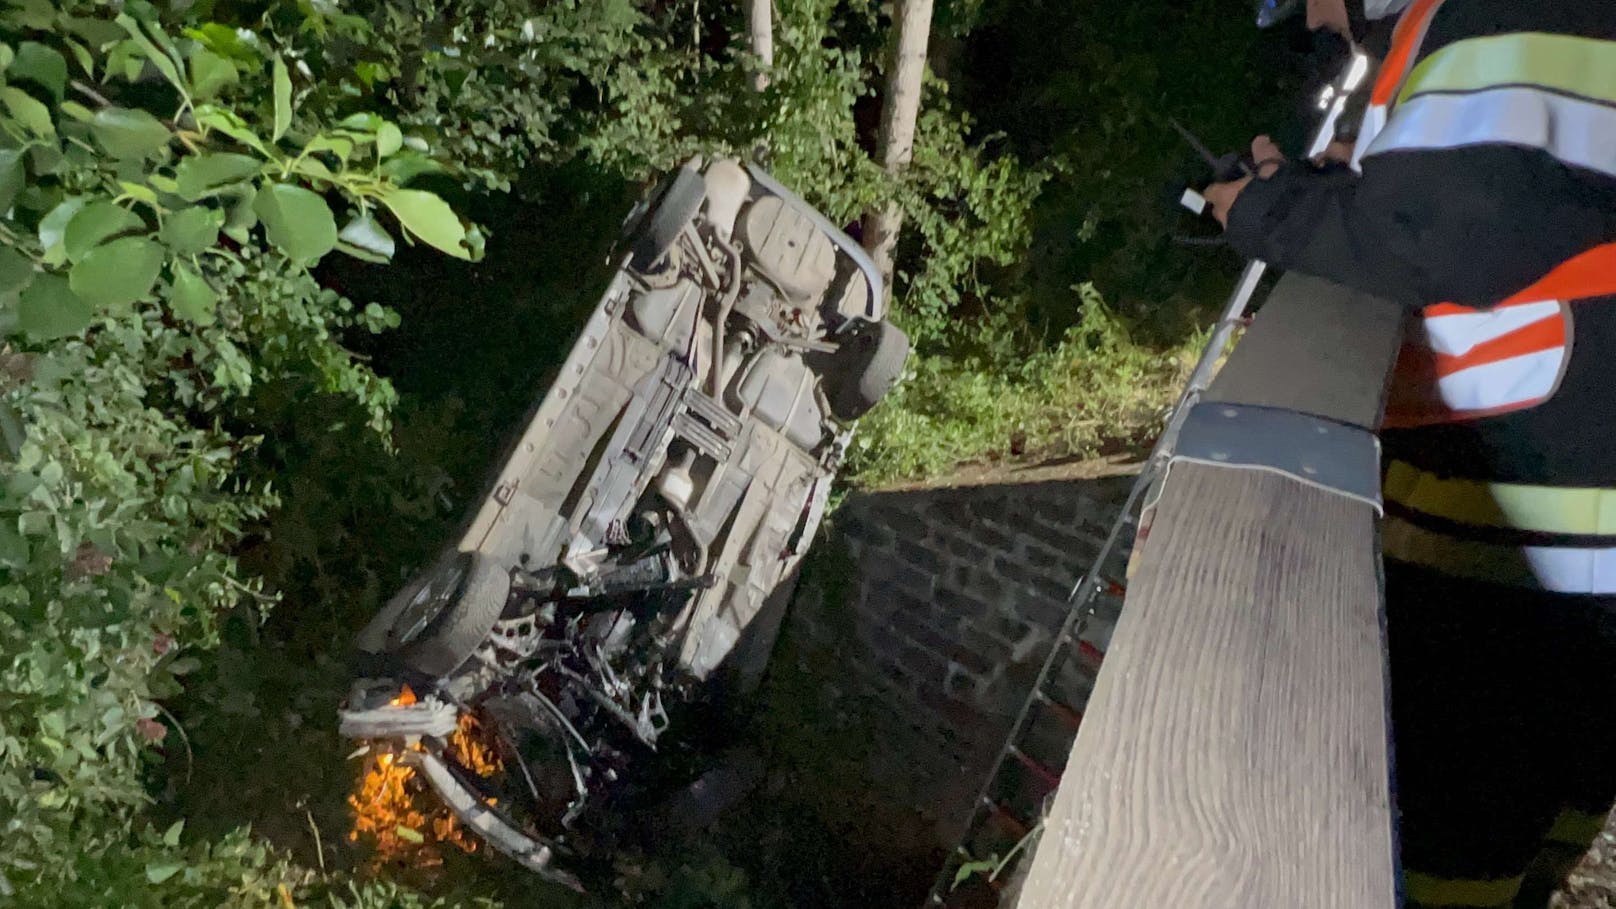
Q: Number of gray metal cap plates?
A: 1